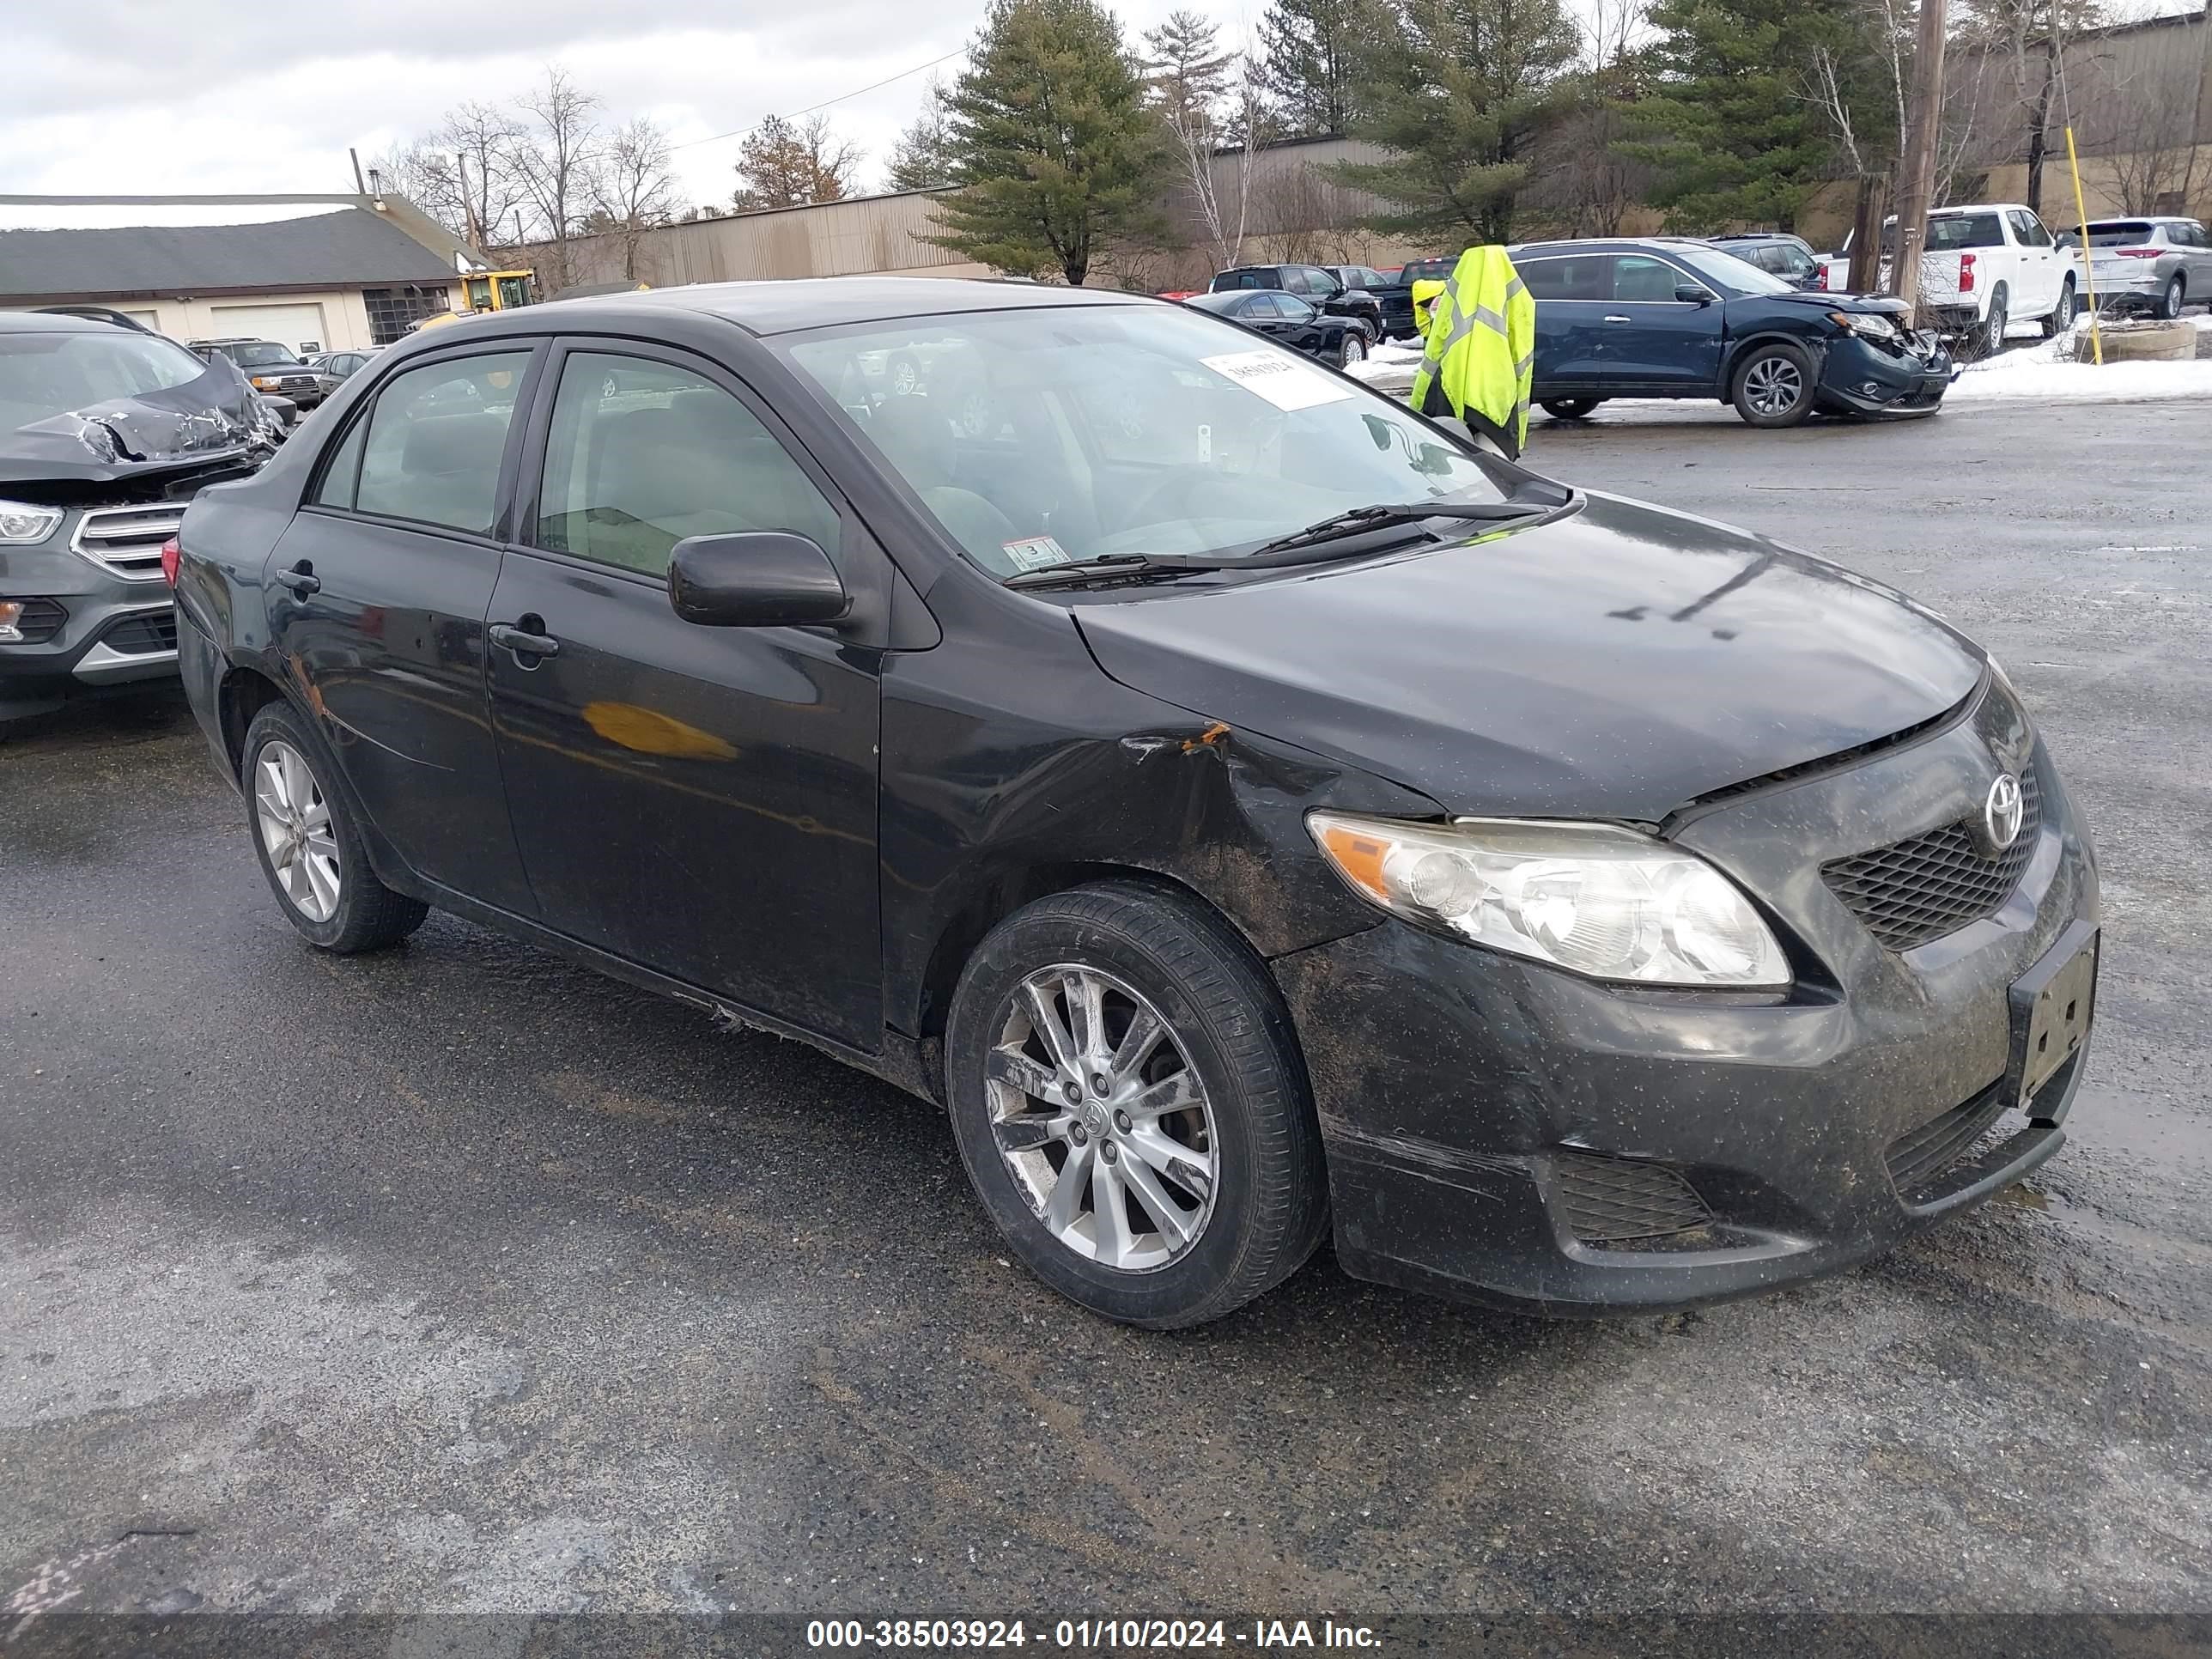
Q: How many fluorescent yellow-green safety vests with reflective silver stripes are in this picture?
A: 1